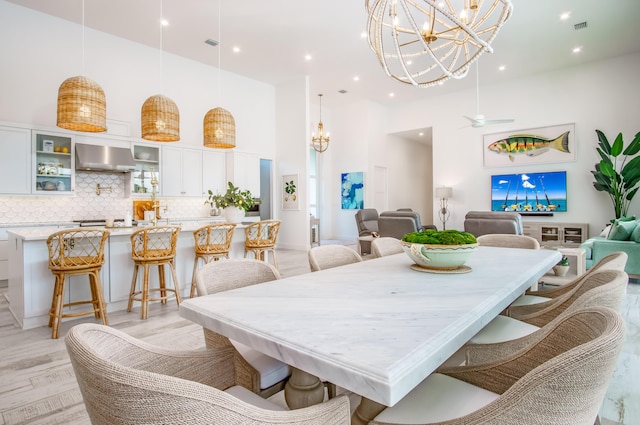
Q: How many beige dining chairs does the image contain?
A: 8